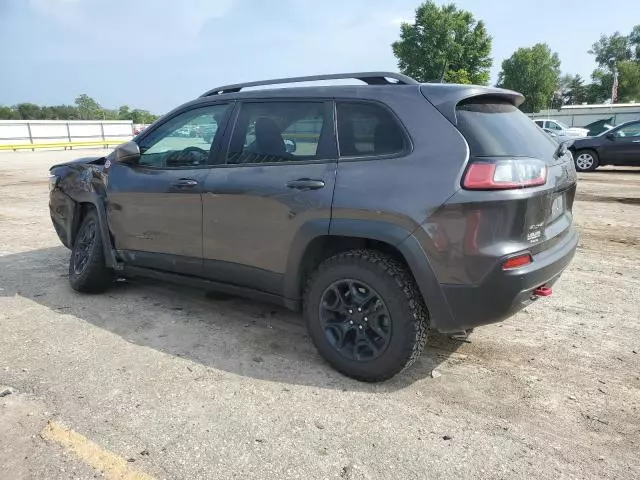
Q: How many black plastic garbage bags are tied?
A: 0